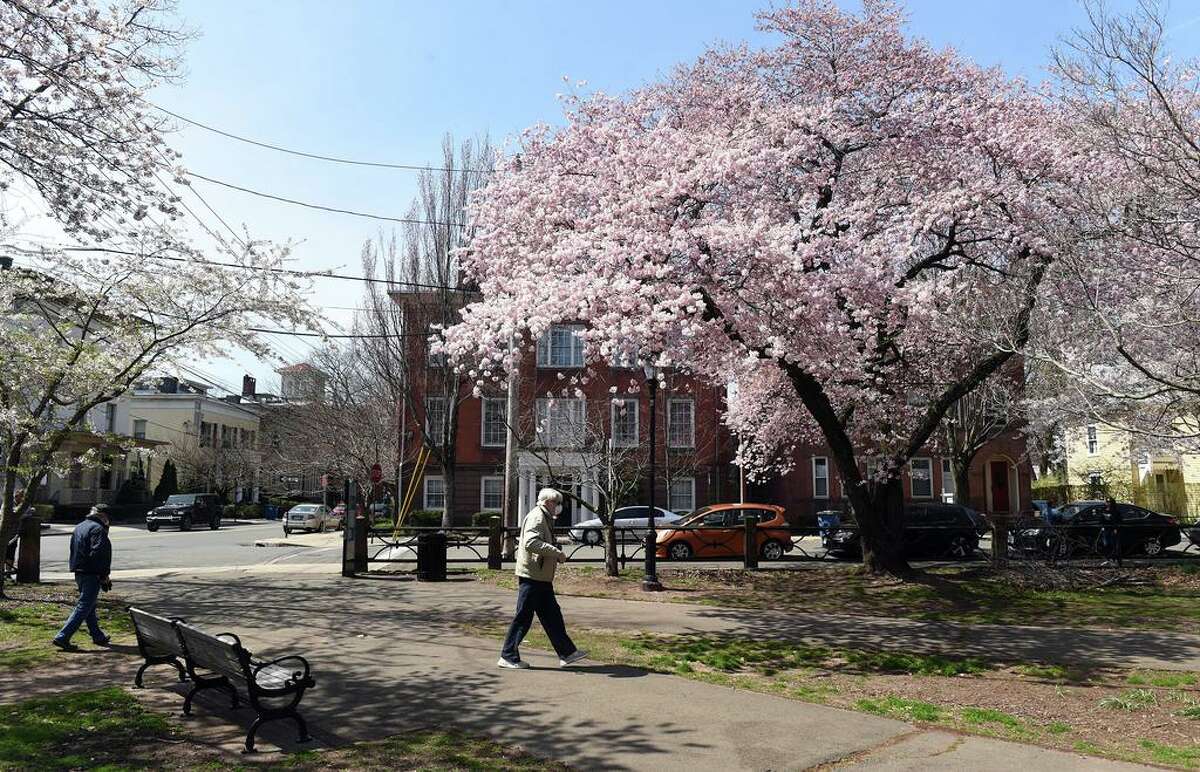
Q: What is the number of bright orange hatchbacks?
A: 1